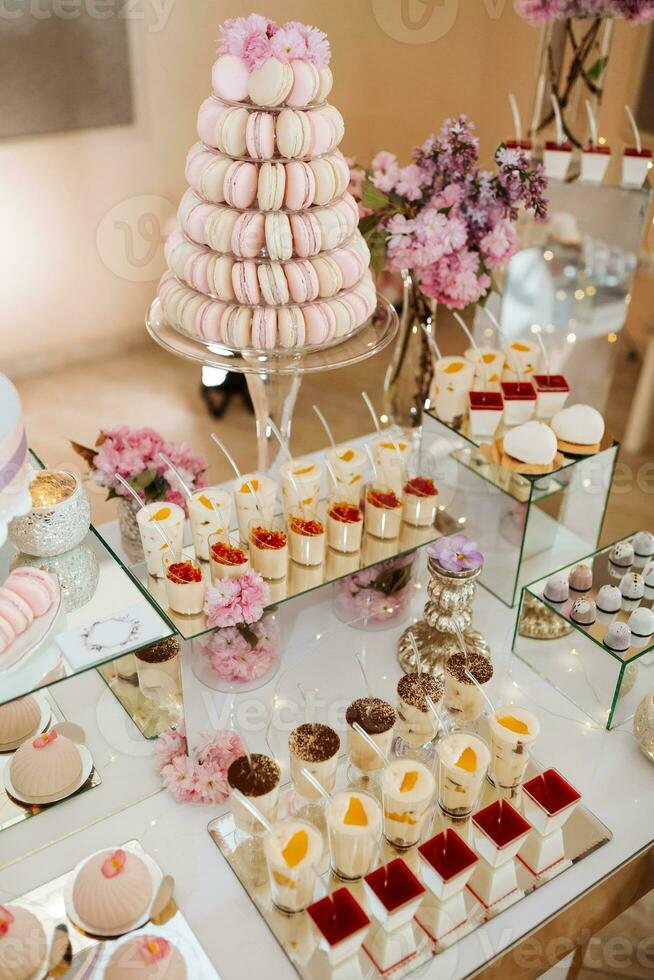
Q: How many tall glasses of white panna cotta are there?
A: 14